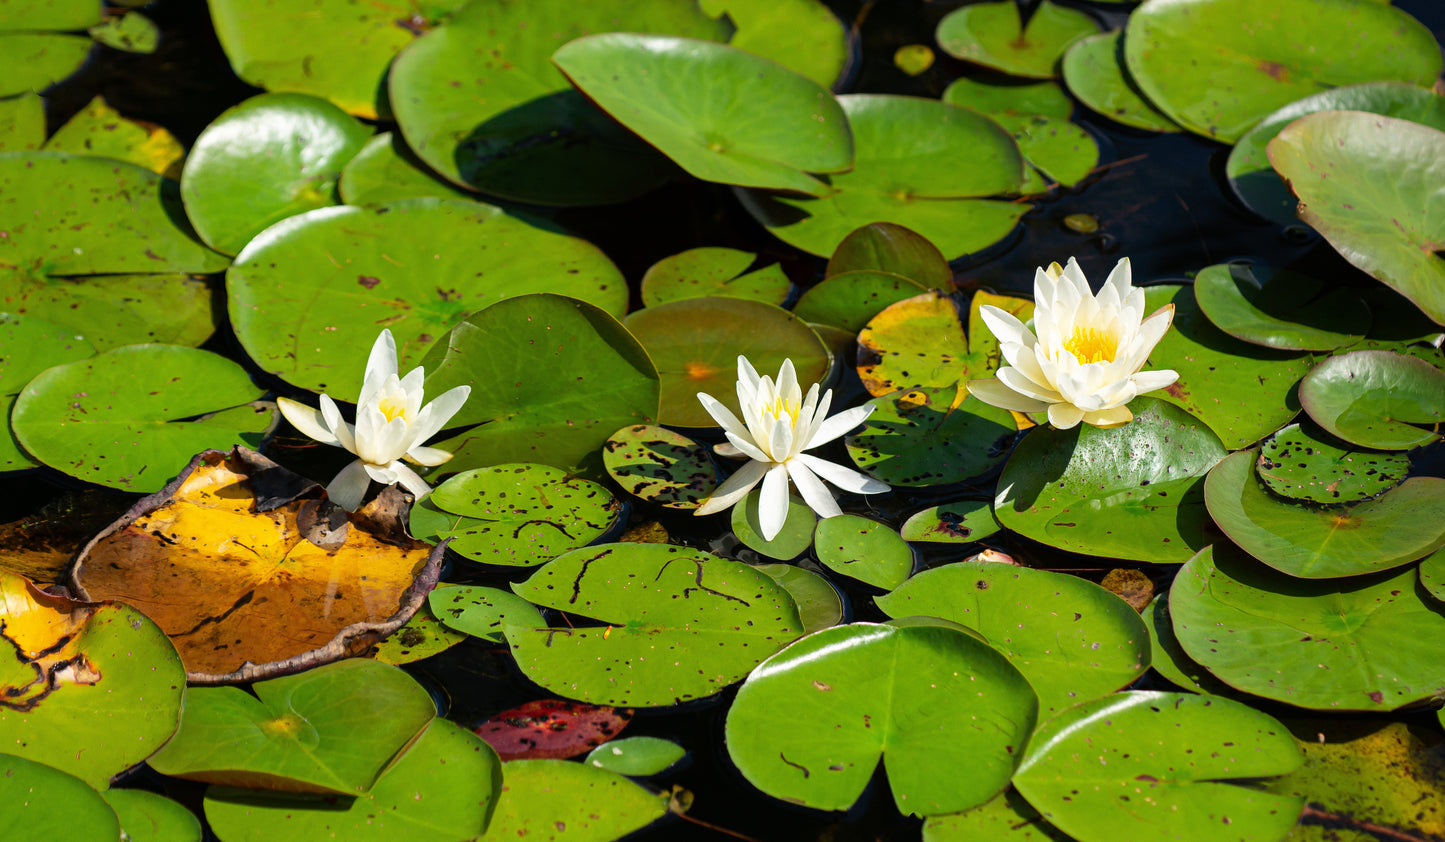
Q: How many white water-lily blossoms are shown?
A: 3